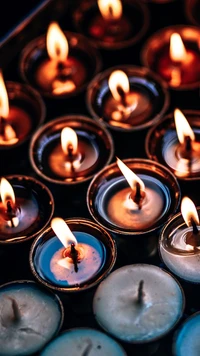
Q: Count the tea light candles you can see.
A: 15